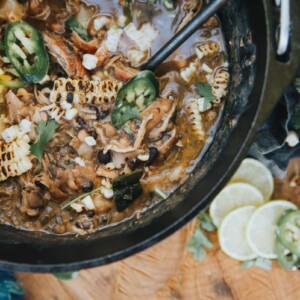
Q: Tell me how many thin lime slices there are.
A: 4